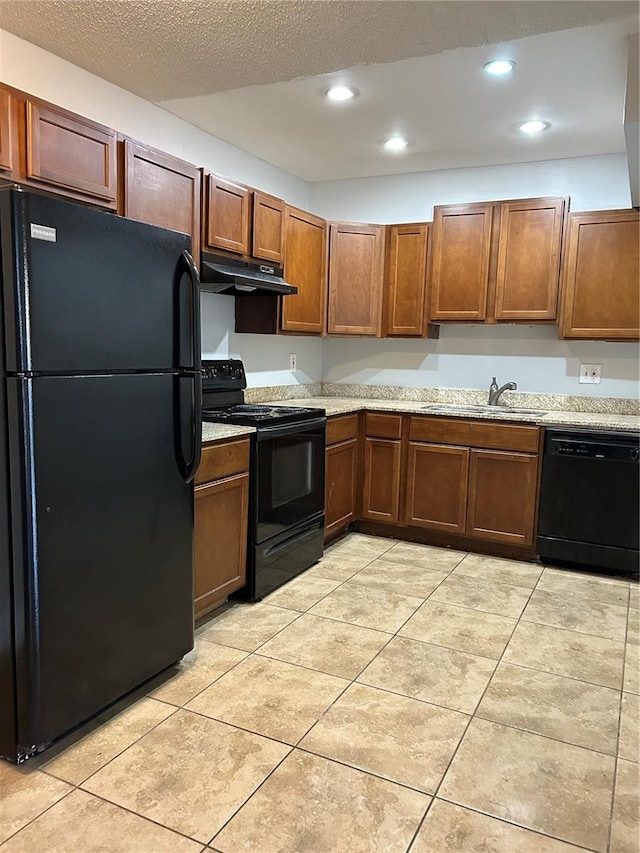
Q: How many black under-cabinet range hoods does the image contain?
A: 1